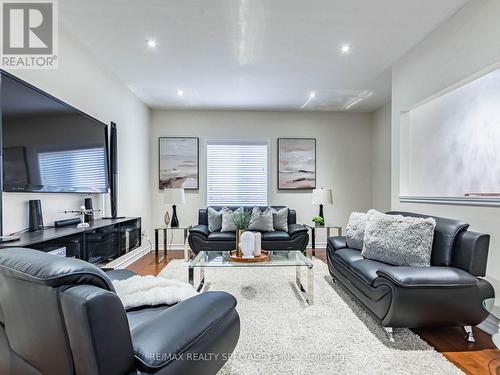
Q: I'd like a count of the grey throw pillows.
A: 6